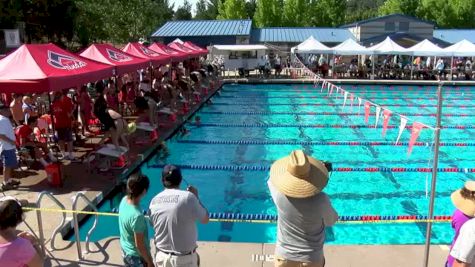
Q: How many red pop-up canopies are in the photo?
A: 6